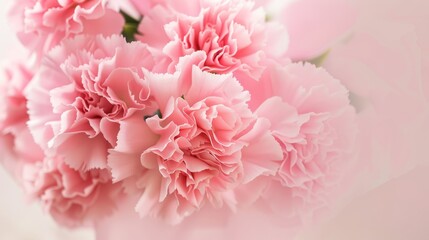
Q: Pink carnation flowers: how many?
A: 7